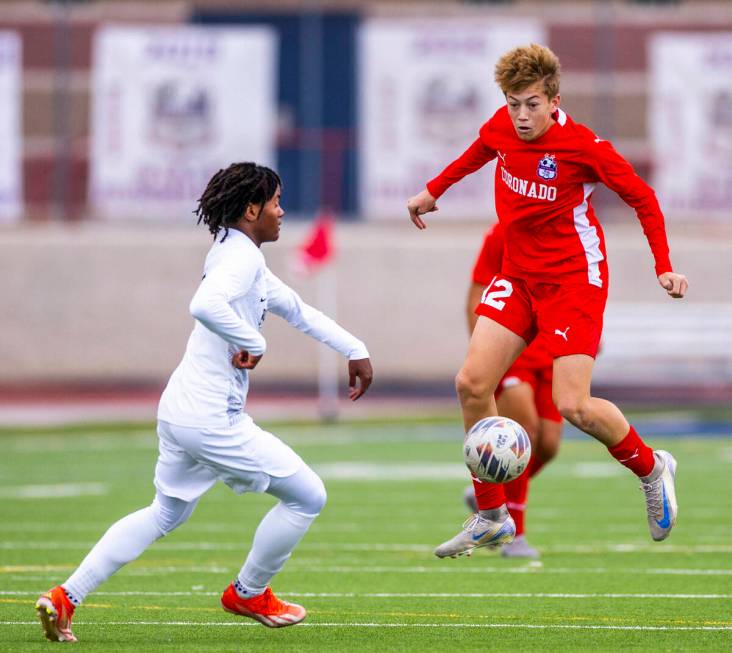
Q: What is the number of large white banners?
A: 4